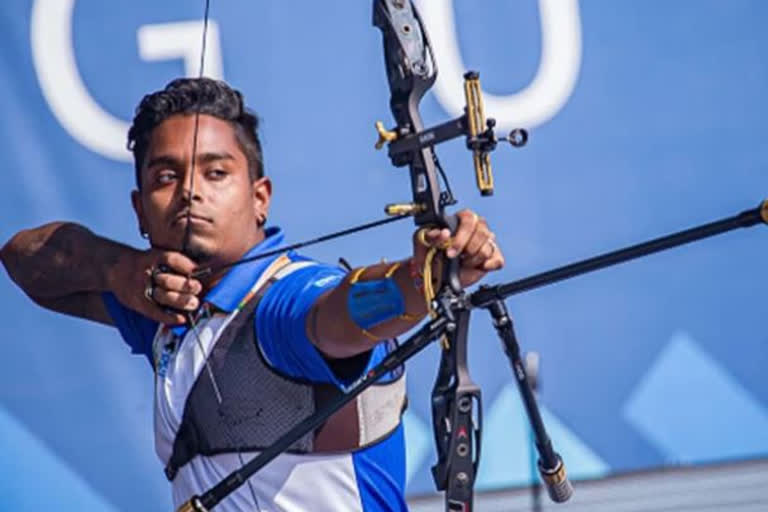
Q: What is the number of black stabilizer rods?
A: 3